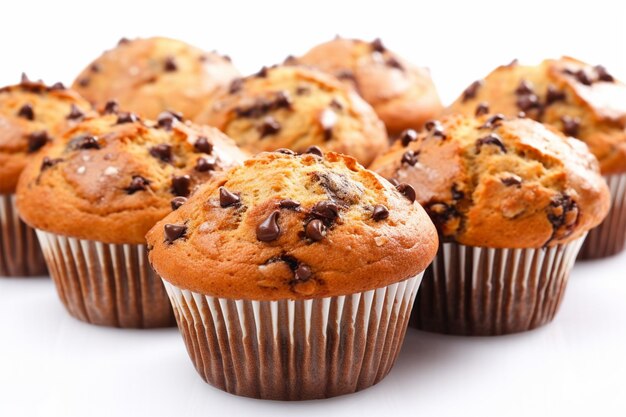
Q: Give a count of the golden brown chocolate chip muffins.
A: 8